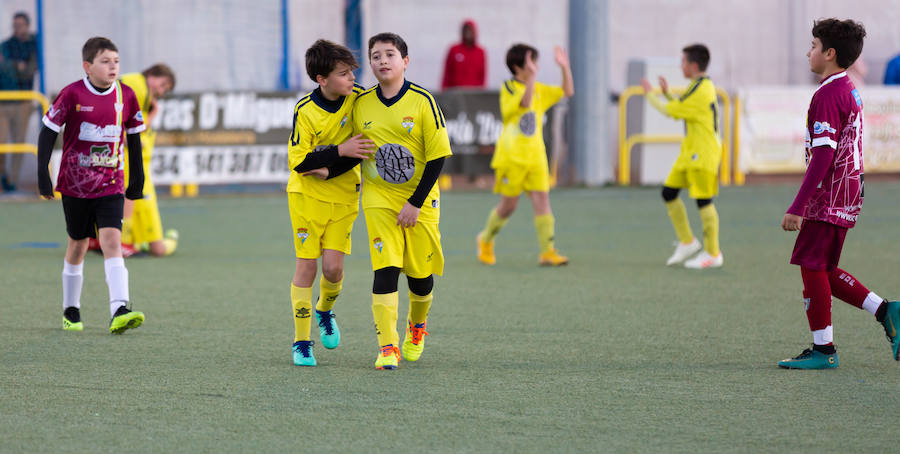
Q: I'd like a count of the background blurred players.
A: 3